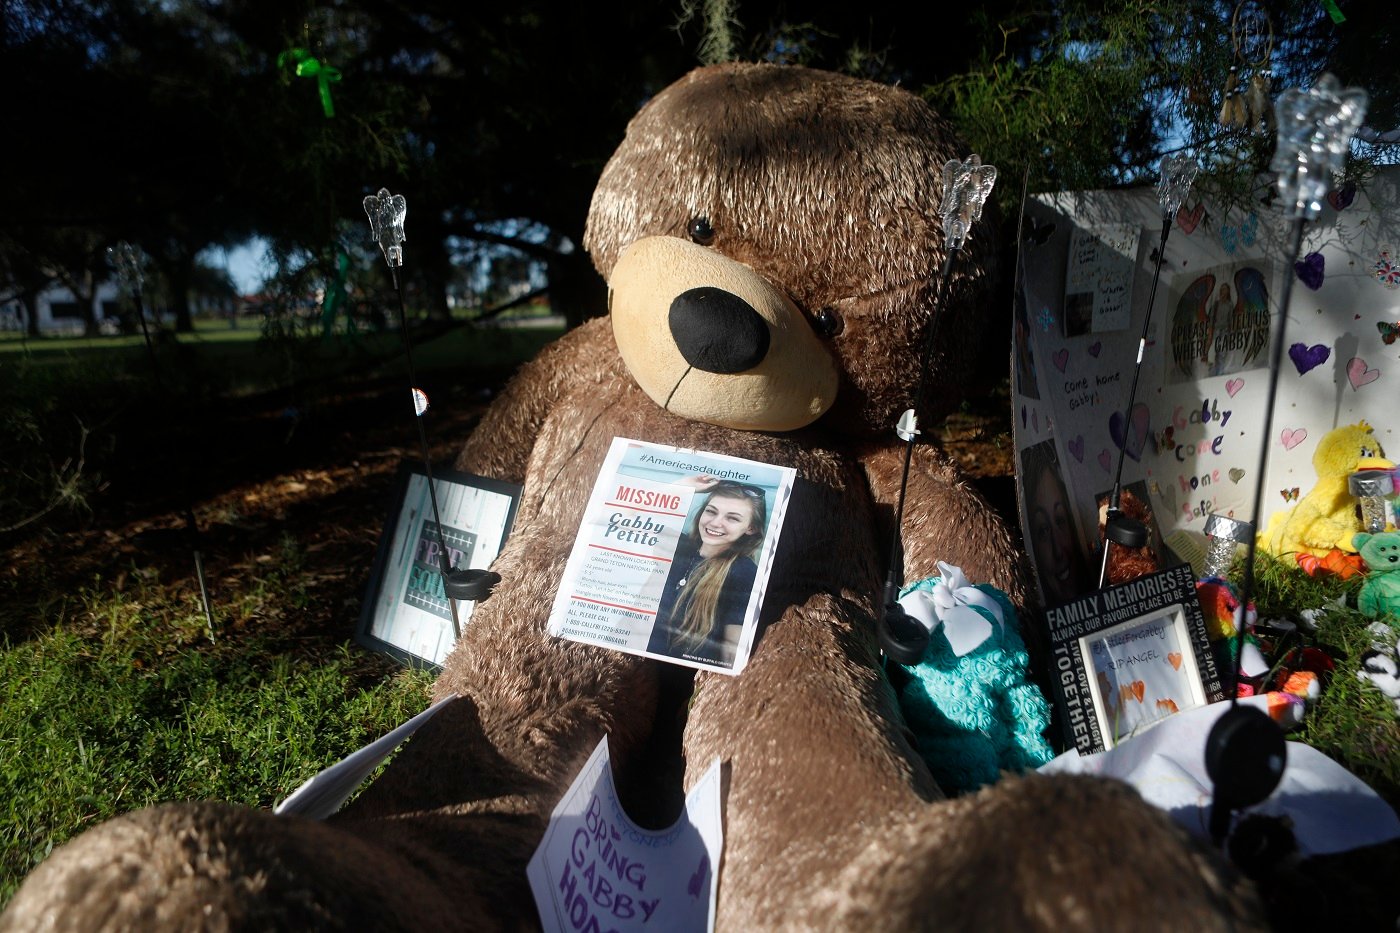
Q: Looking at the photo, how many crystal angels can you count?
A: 5